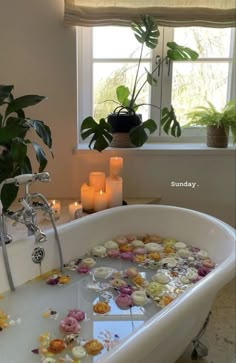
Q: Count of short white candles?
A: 2